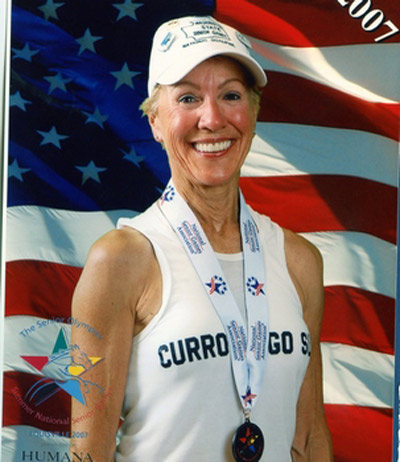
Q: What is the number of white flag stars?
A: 12